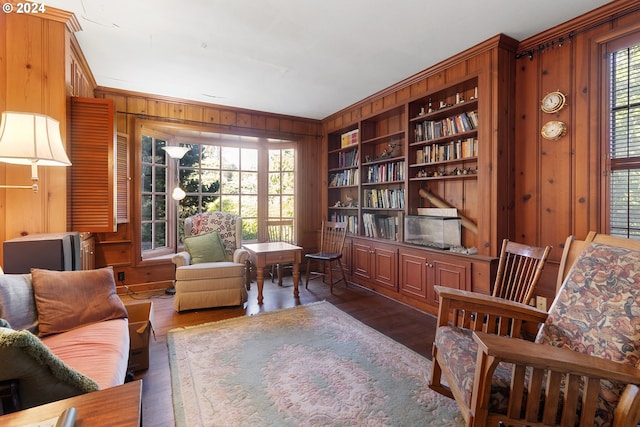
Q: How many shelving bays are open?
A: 3